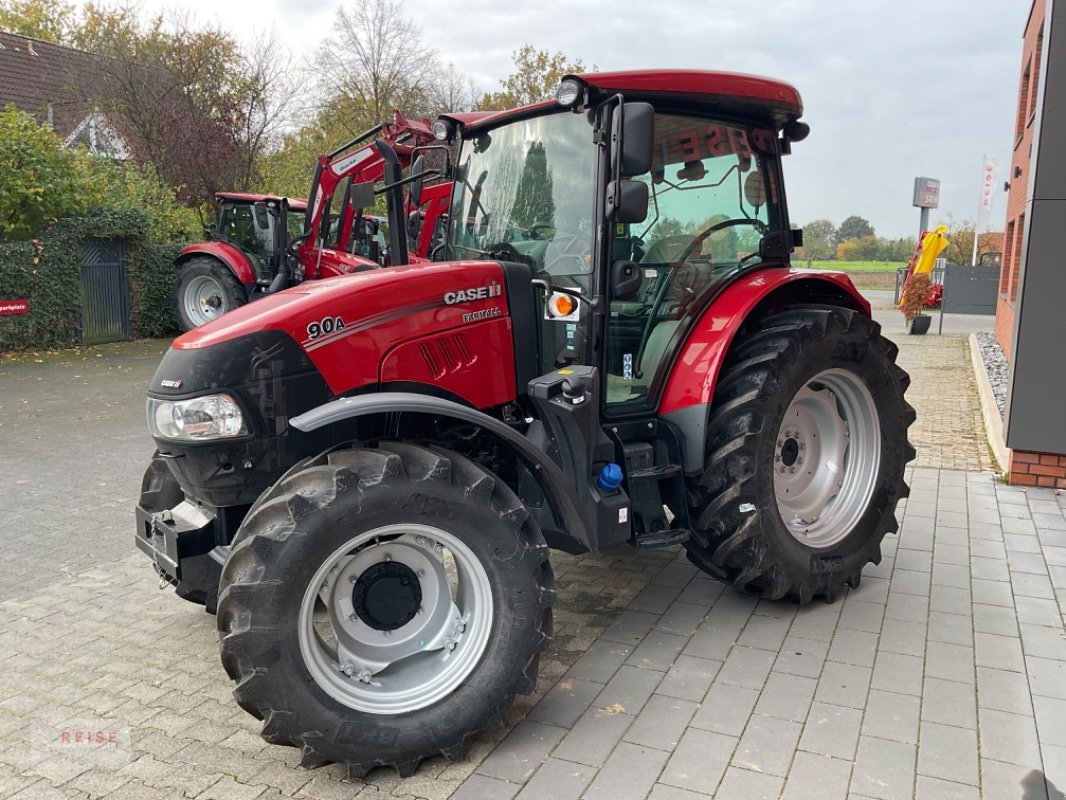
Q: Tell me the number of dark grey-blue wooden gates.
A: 1